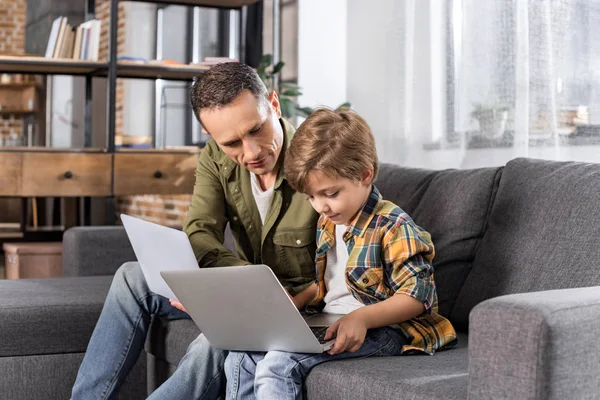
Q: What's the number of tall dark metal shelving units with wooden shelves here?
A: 1